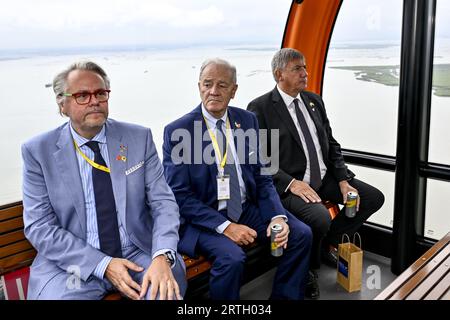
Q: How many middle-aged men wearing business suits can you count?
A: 3